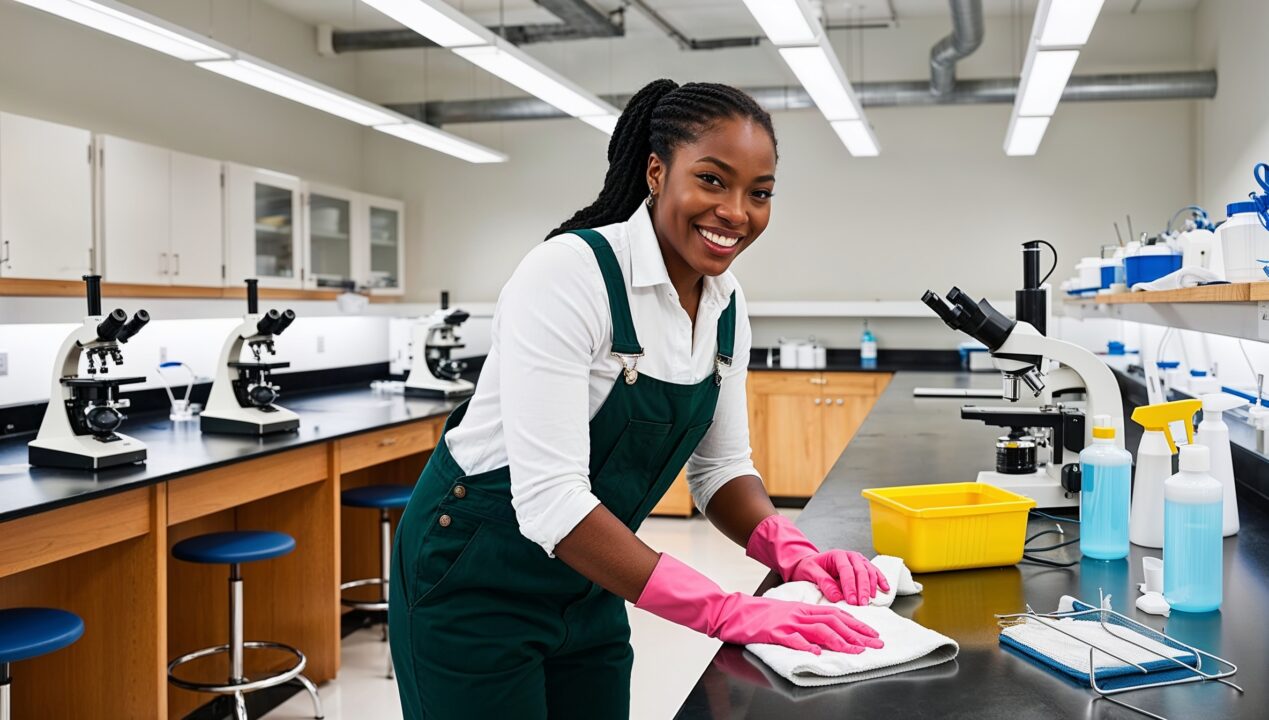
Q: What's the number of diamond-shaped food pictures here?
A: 0